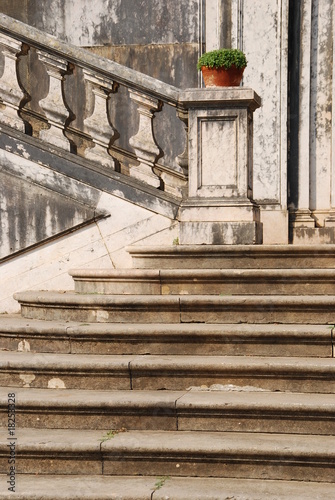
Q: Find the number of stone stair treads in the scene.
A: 8